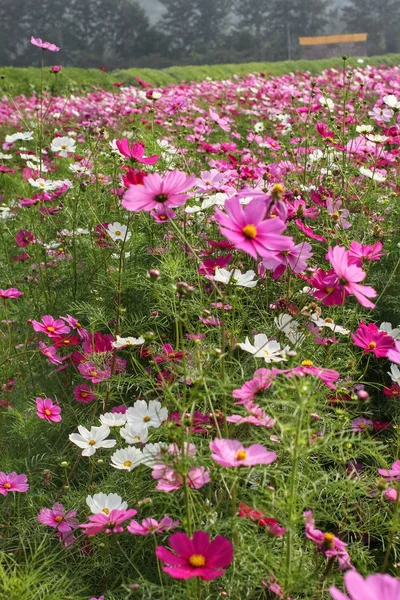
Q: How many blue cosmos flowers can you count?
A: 0